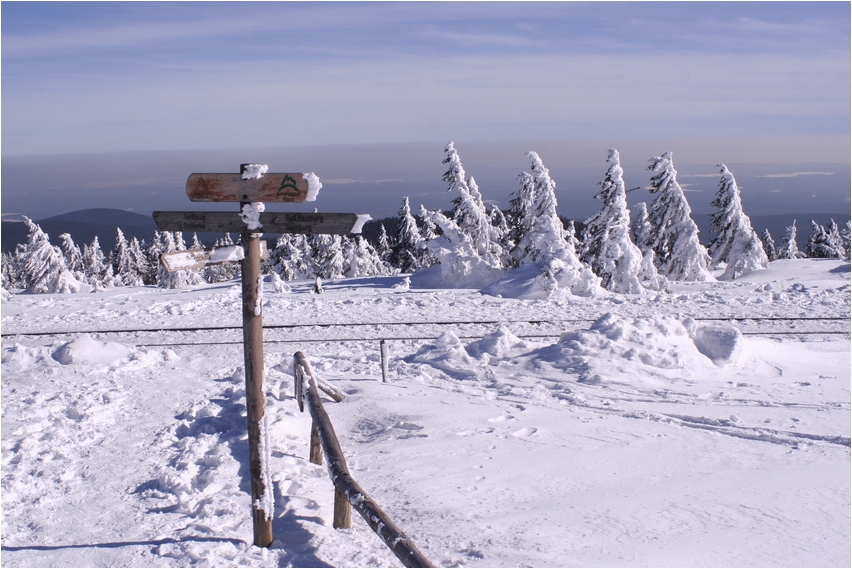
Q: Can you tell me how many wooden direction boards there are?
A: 3